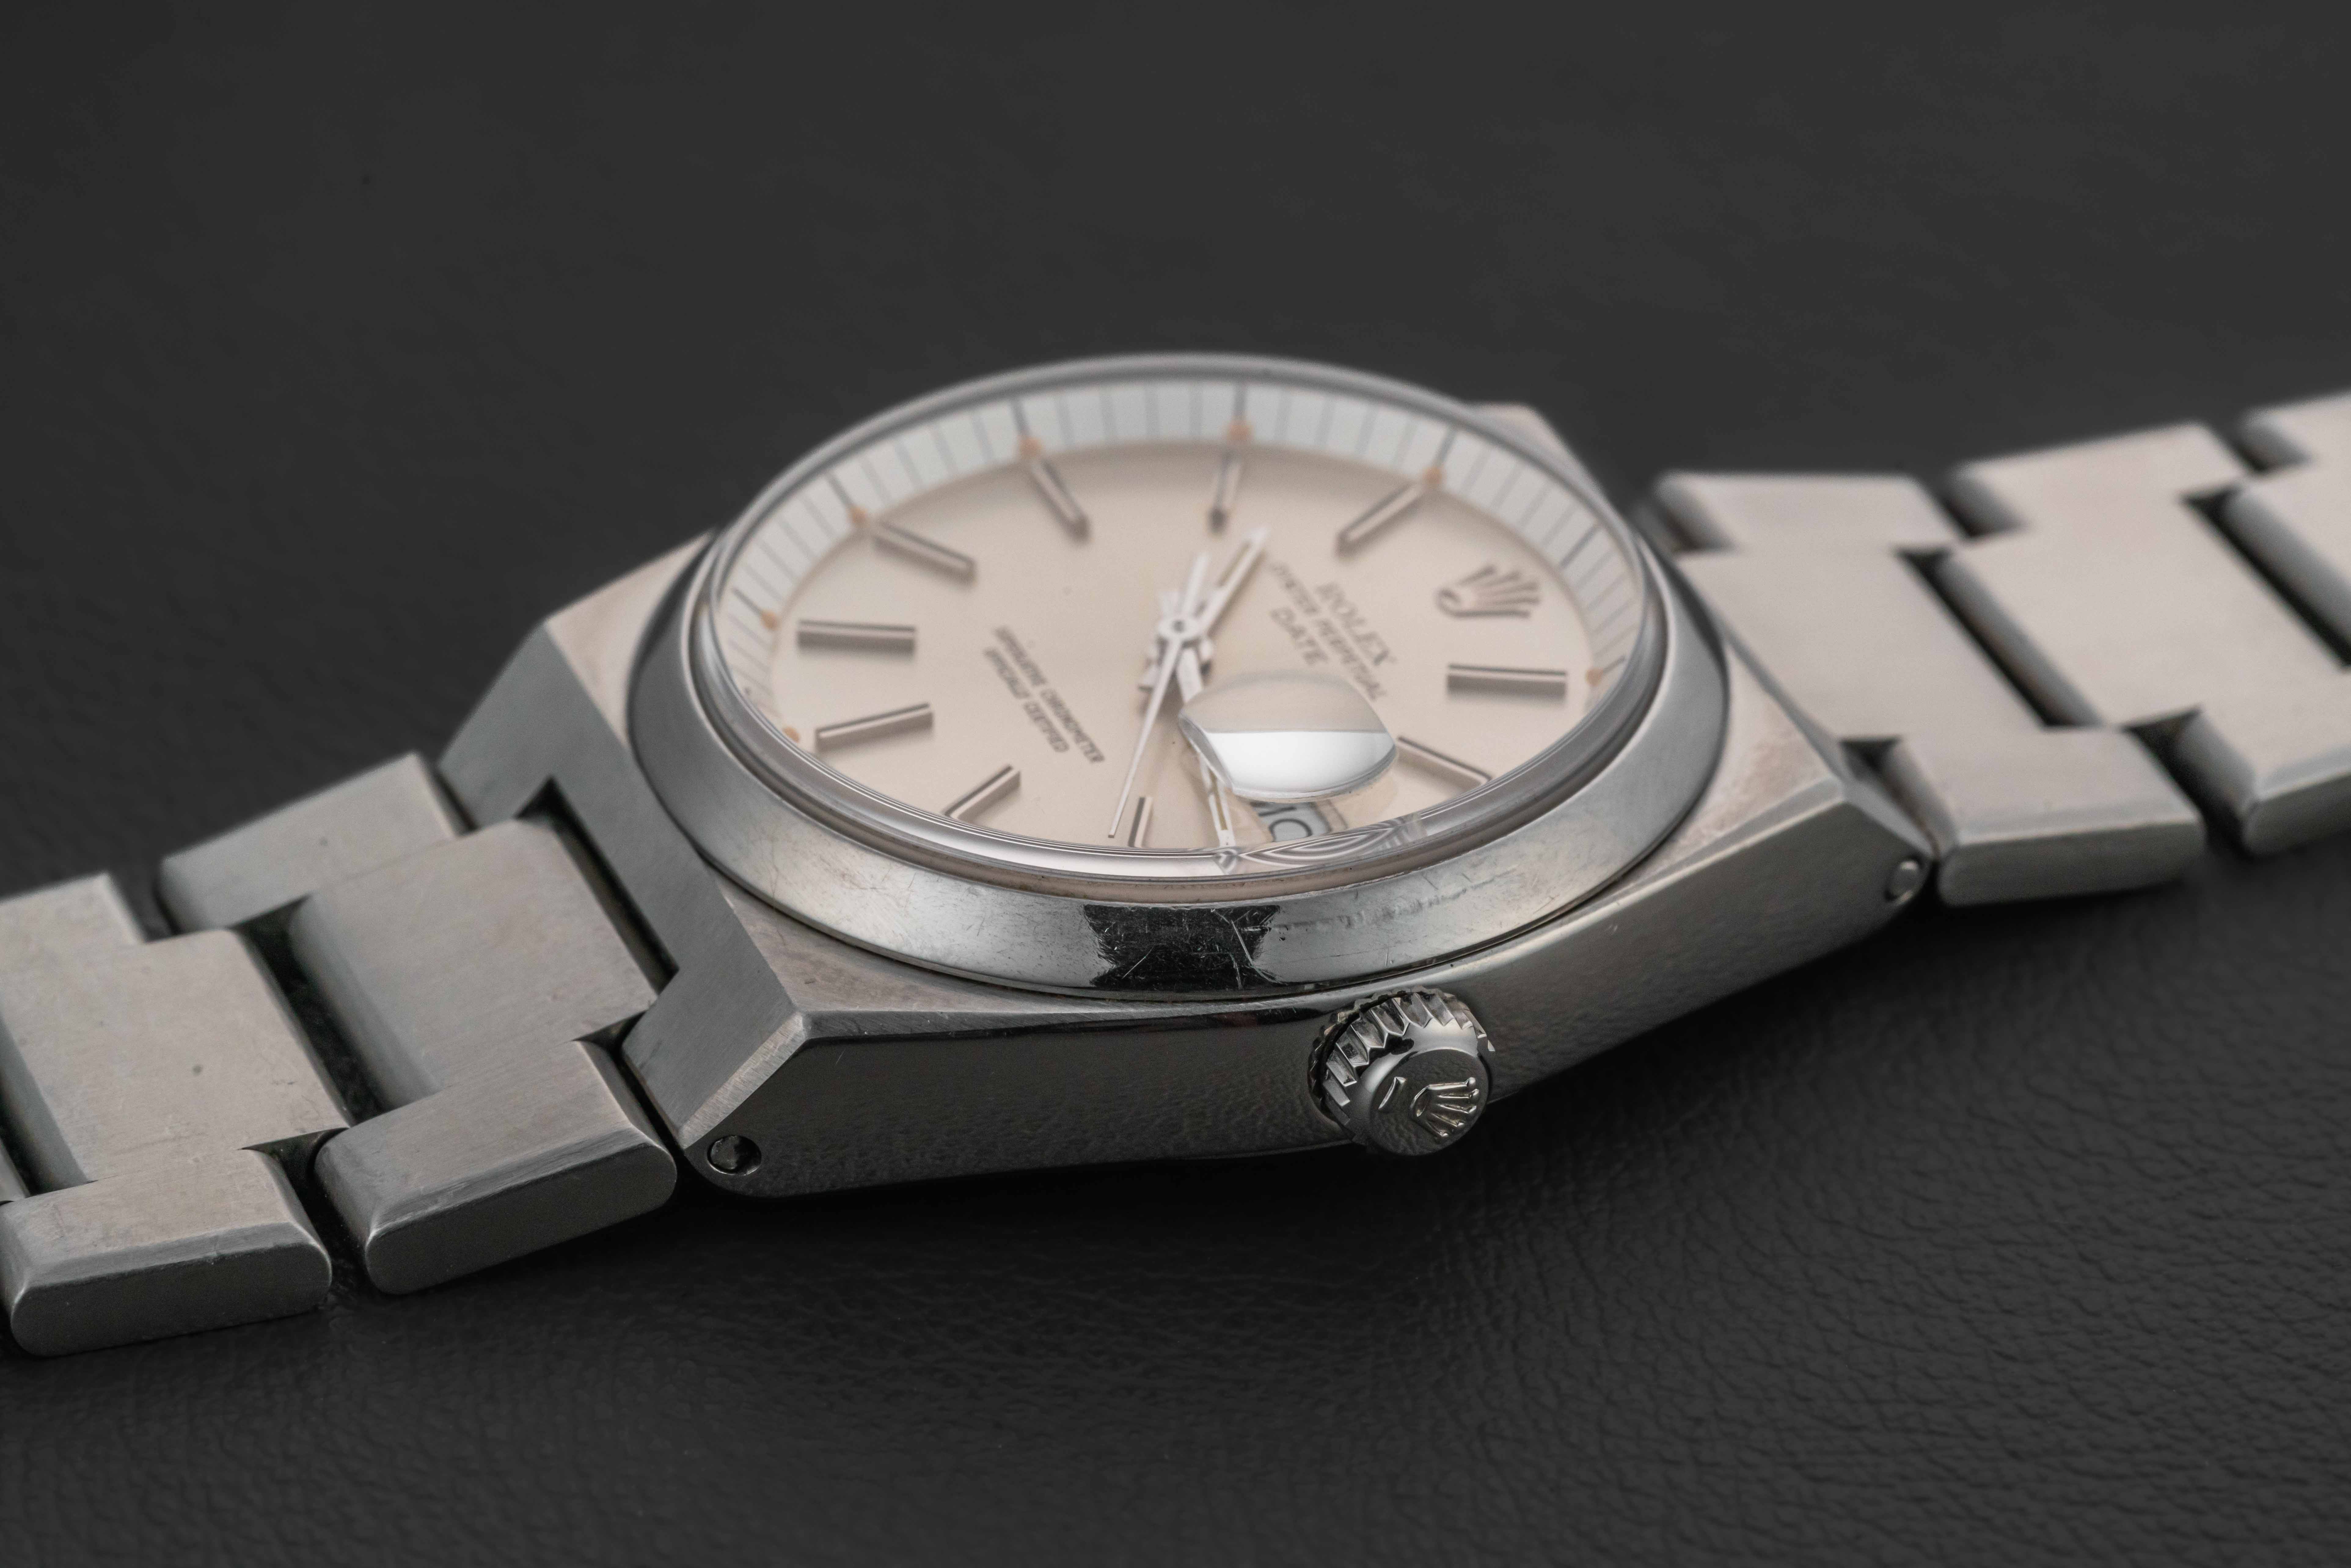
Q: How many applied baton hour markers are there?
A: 10